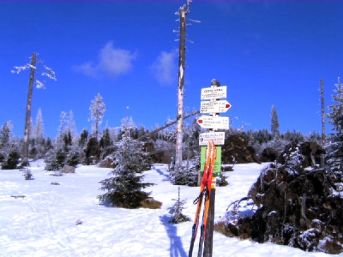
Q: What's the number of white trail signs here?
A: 4